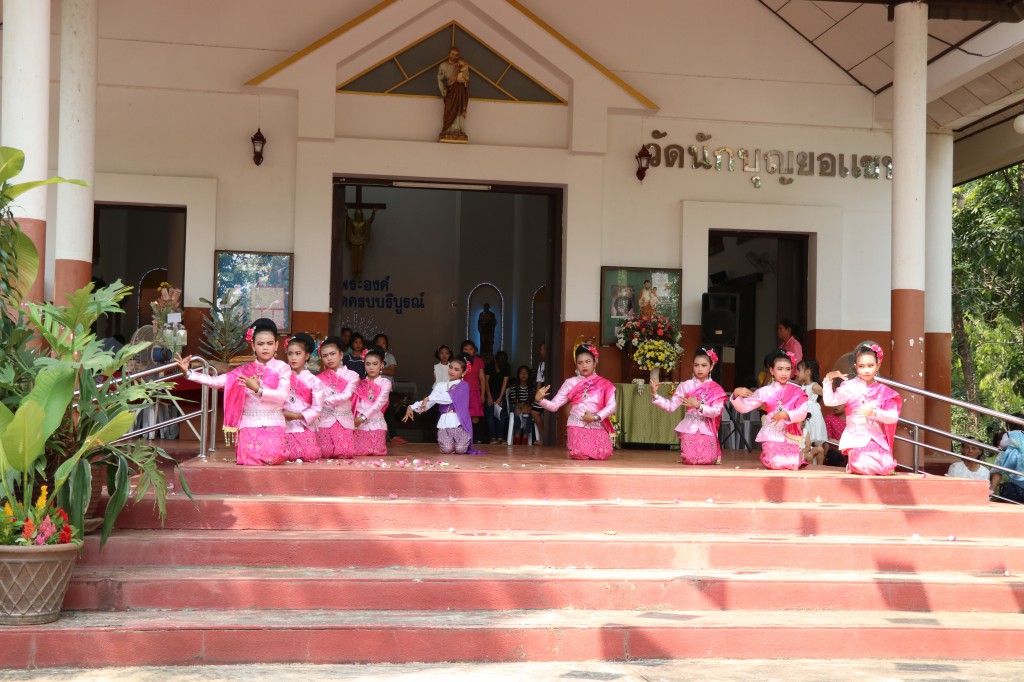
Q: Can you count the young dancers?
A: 9